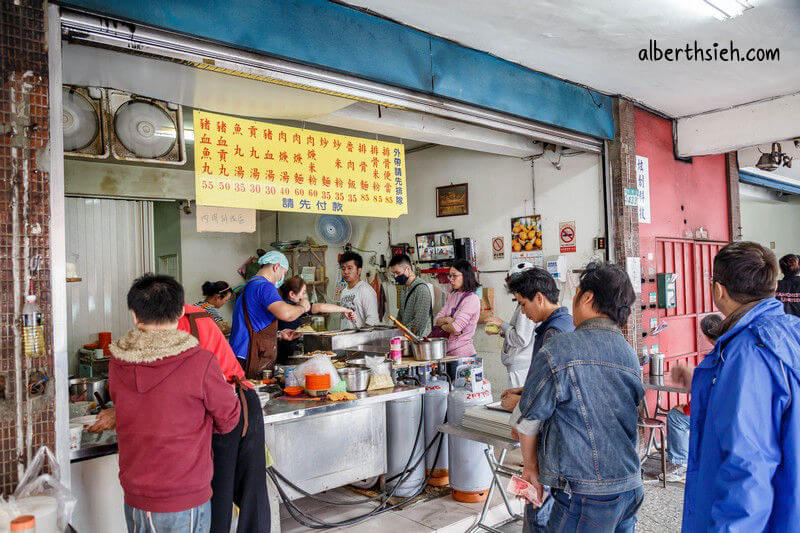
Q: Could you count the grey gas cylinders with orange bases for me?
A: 2